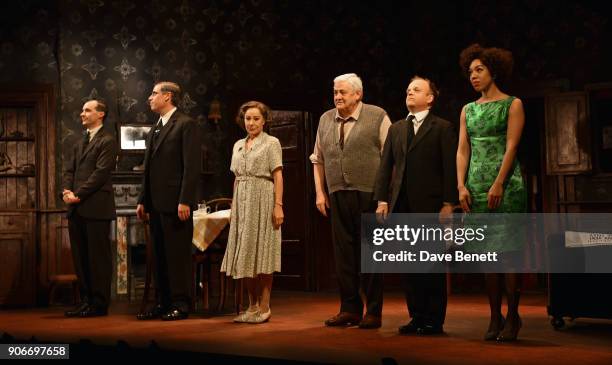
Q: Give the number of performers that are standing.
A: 6